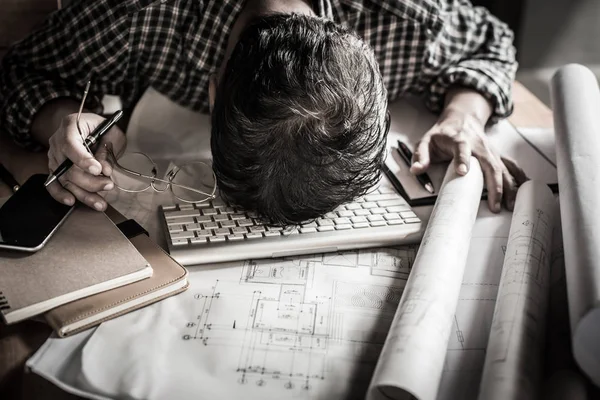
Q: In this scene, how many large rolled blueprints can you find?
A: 3